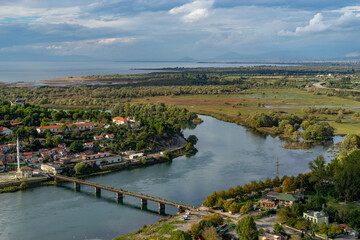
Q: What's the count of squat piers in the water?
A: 5